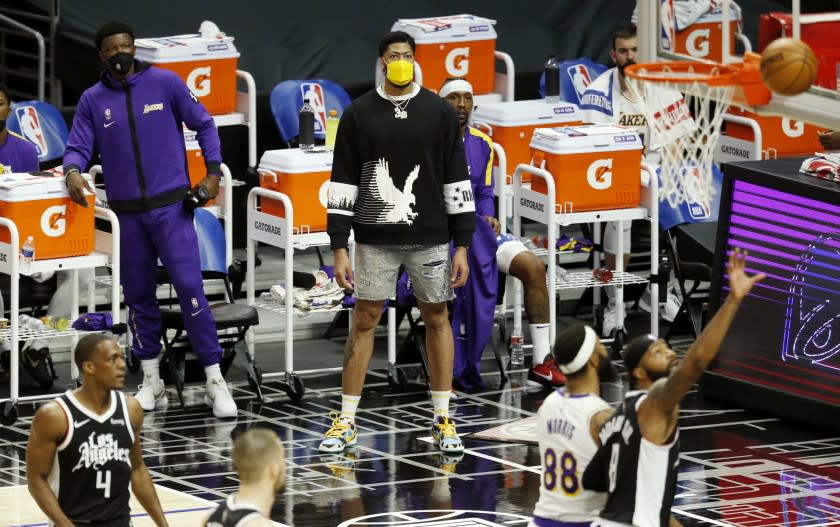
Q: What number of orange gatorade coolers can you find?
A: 9